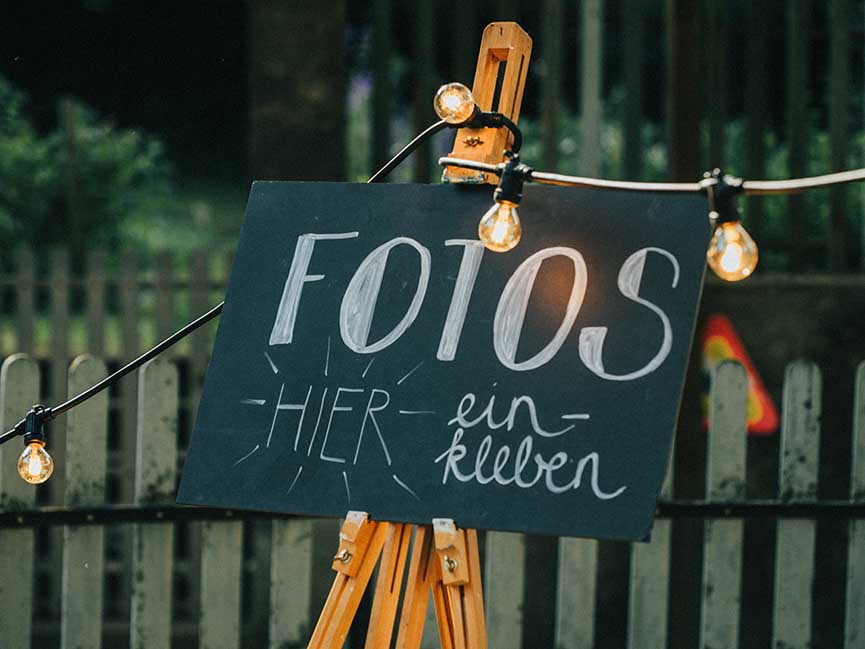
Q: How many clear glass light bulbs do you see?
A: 4